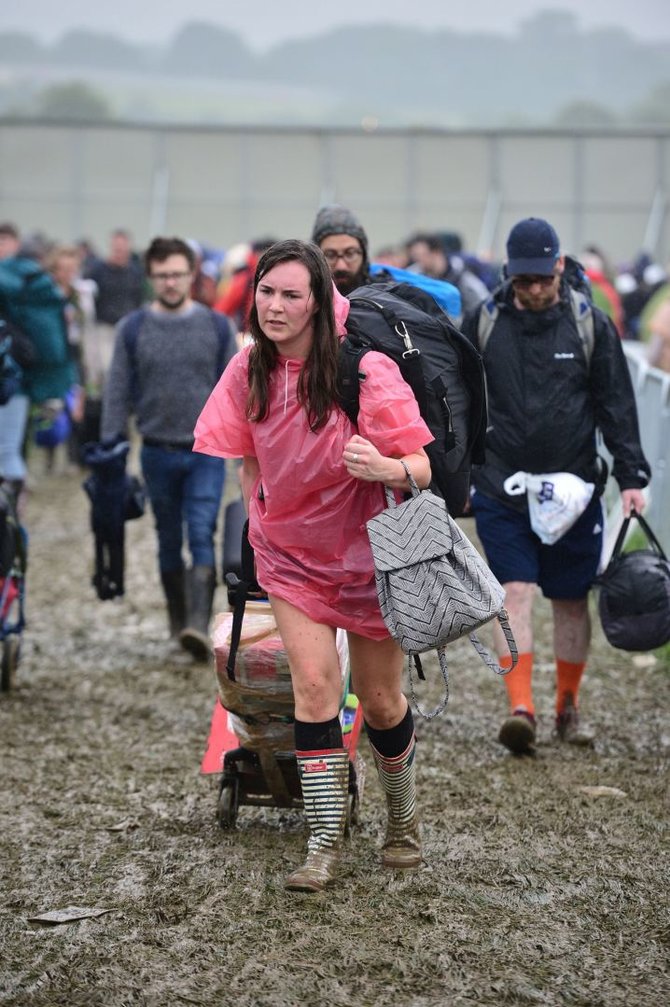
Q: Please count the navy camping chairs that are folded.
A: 1